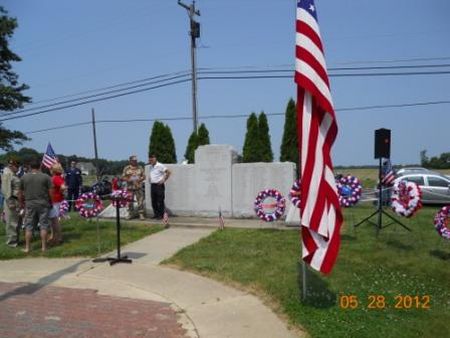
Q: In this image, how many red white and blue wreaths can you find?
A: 8